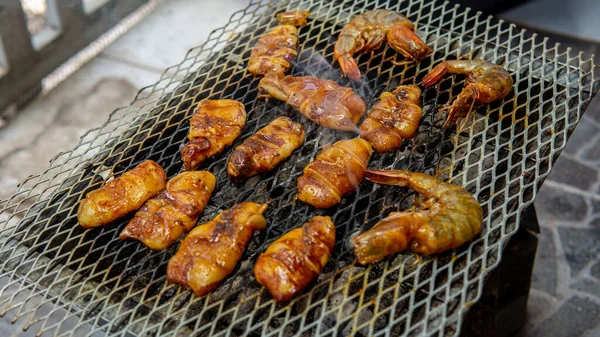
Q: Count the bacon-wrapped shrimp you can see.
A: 0